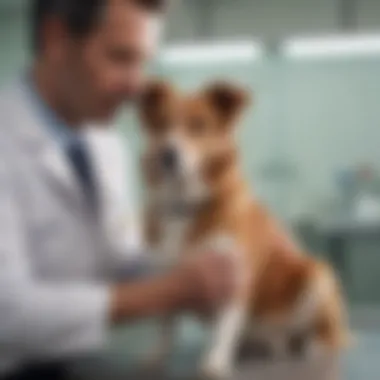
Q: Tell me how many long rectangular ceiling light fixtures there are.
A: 2